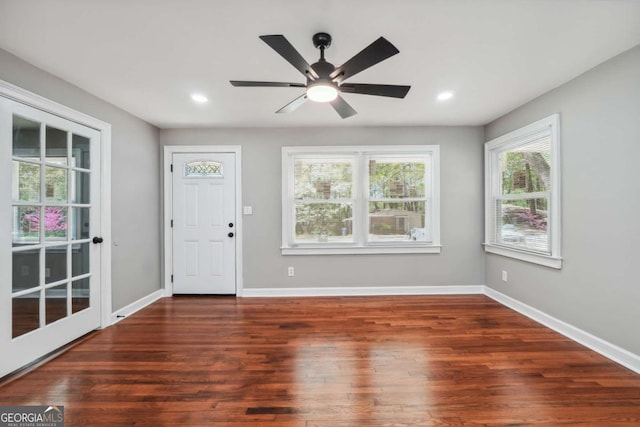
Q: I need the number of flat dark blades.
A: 6